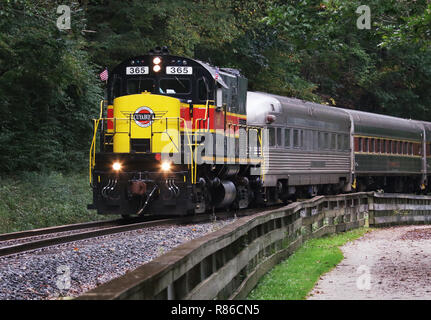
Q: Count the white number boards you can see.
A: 2